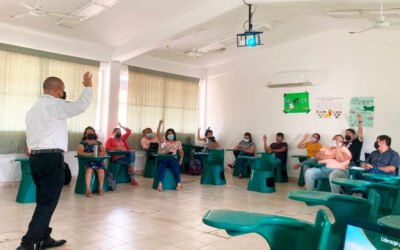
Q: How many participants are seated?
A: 11